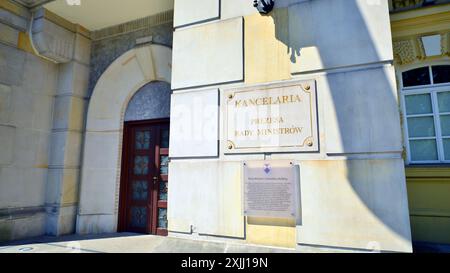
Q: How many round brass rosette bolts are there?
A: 4